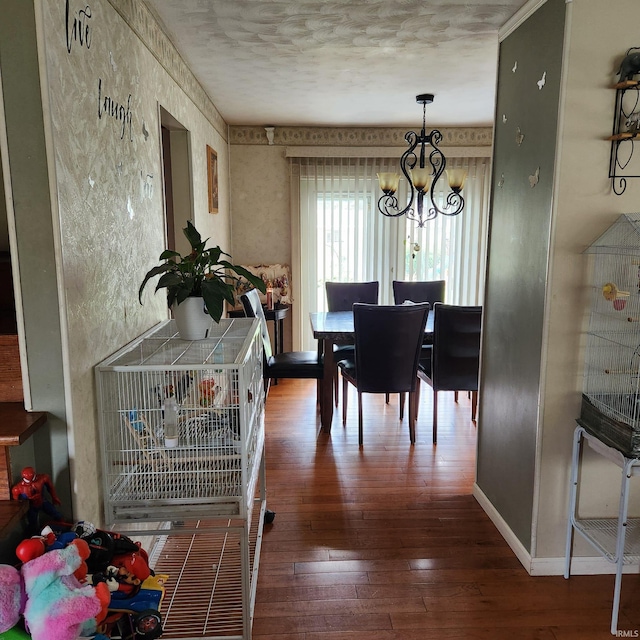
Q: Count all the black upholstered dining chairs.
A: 5